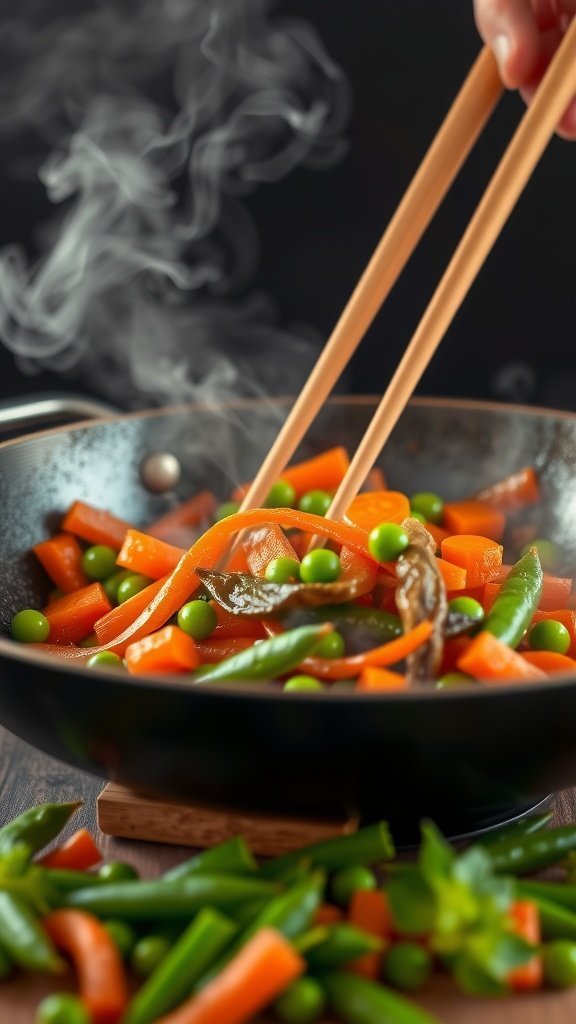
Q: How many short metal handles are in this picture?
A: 1